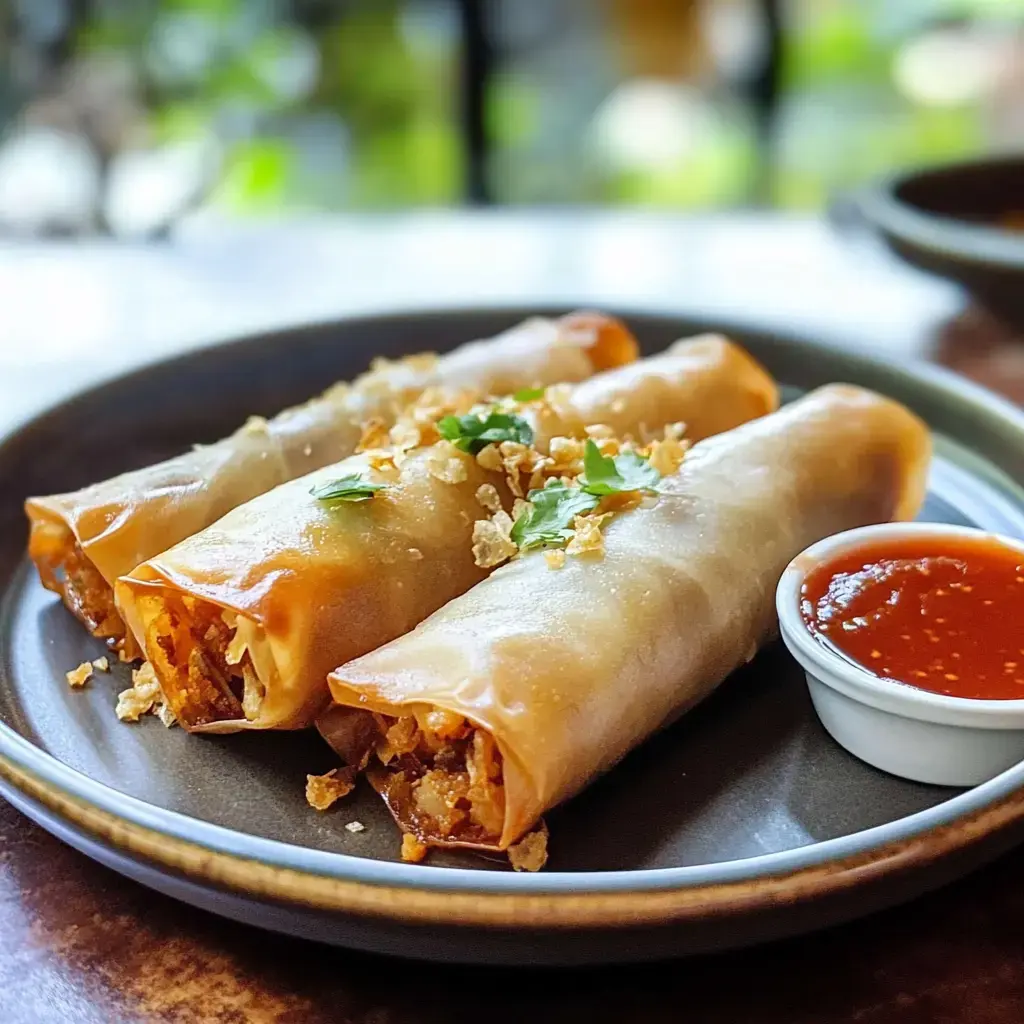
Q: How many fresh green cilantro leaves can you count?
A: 5